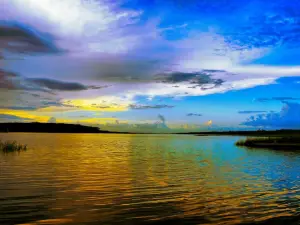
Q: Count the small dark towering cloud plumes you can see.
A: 1